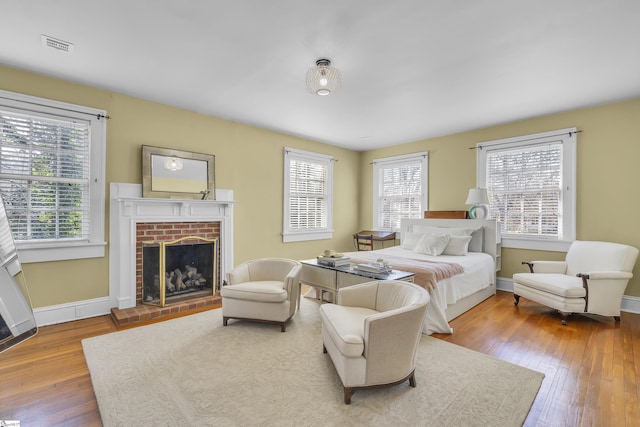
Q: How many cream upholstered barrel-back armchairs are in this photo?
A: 2